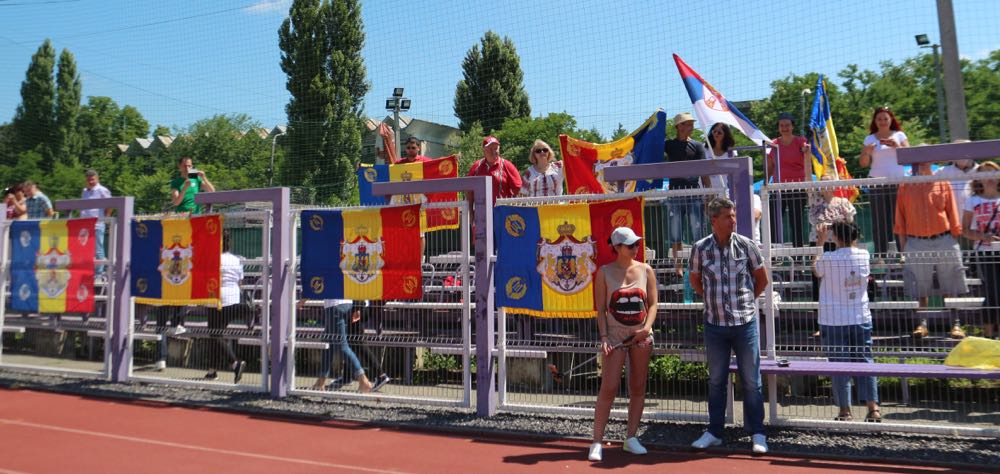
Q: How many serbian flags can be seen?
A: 1